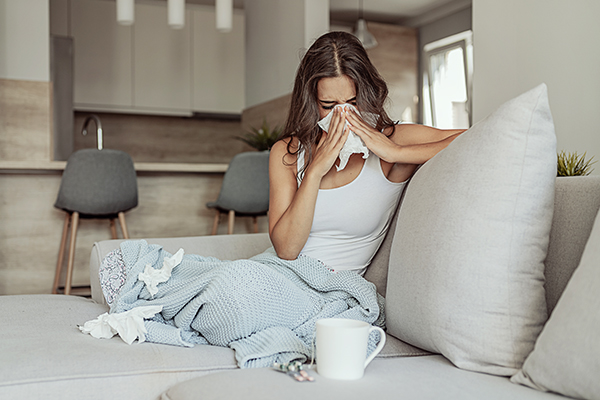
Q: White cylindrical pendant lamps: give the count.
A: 3